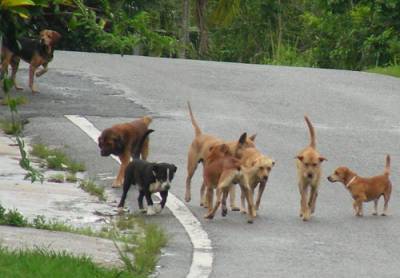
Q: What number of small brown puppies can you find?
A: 1